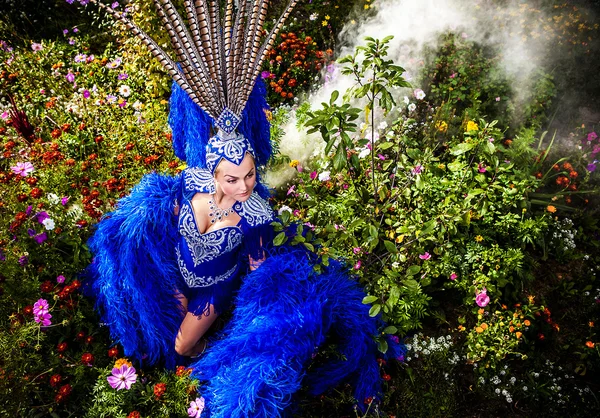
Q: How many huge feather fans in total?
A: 2